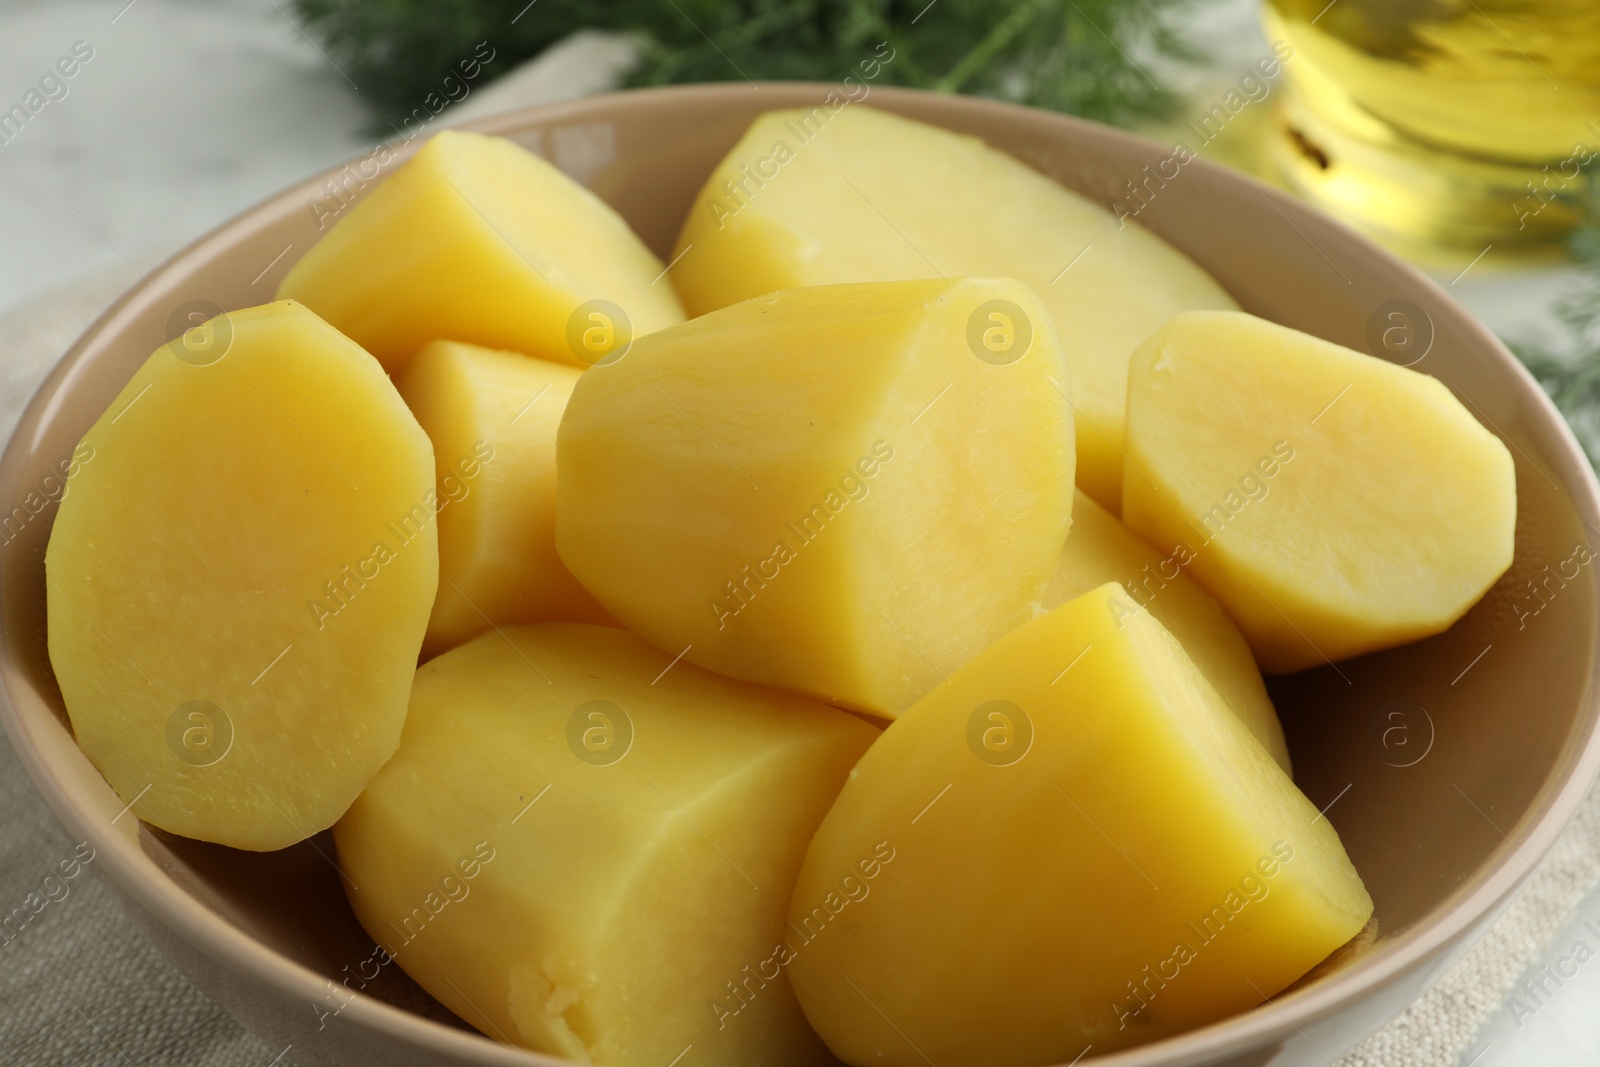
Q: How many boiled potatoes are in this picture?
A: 9